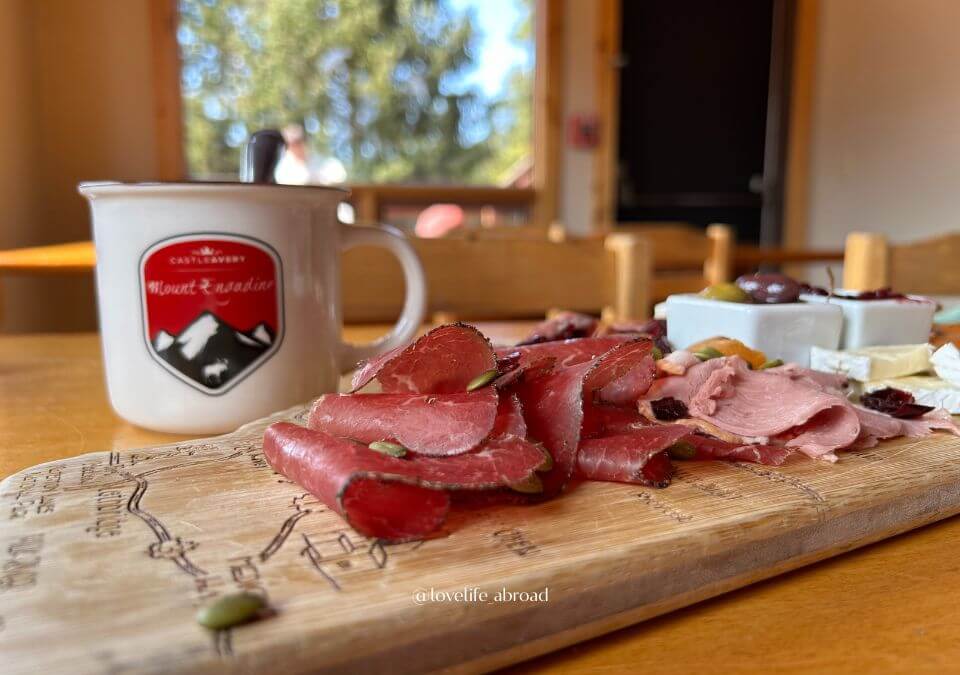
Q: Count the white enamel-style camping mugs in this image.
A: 1